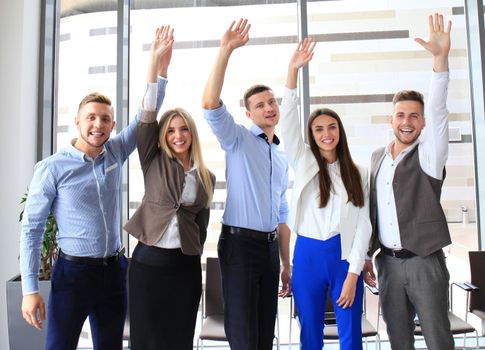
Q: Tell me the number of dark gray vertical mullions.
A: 4